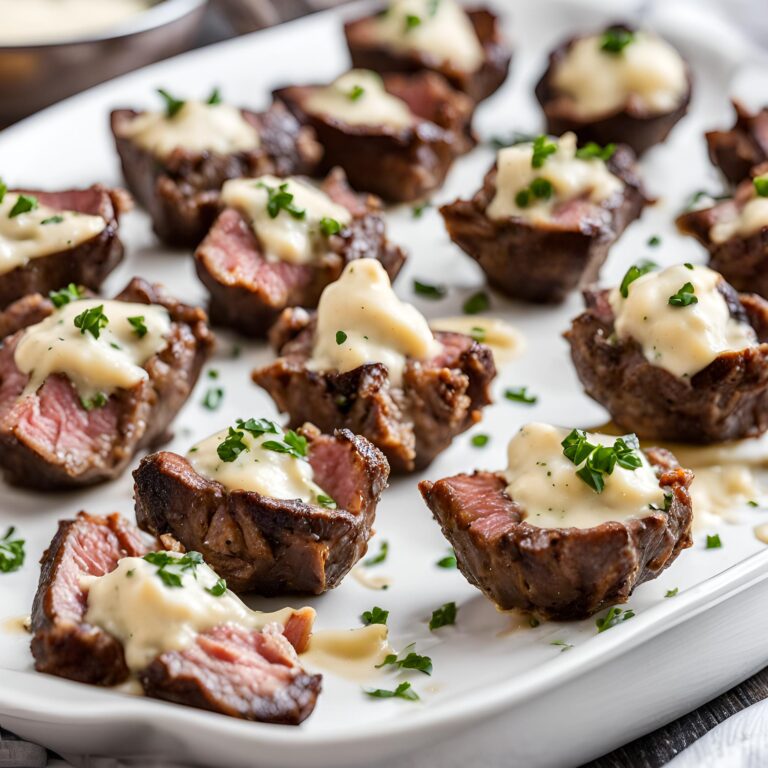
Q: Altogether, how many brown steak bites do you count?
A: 15